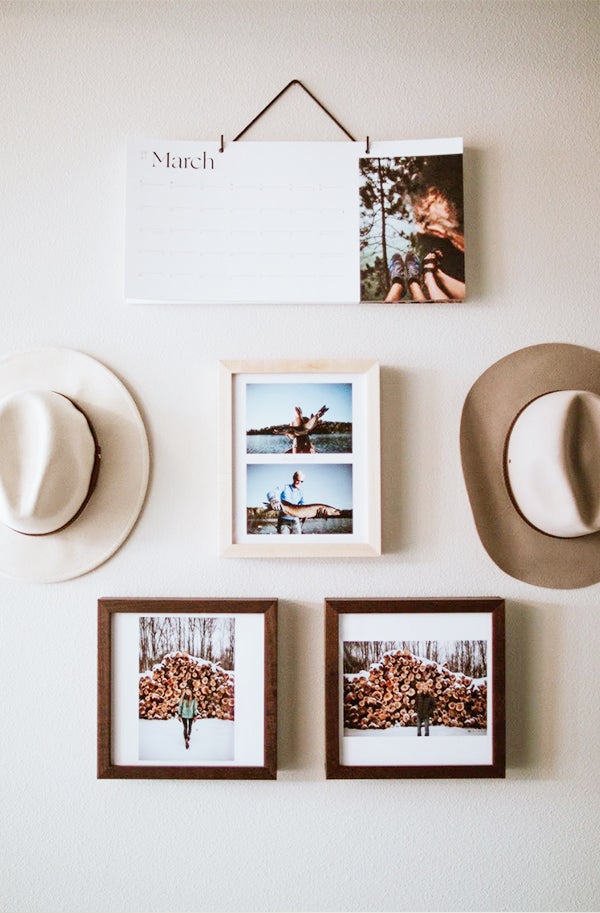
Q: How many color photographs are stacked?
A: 2